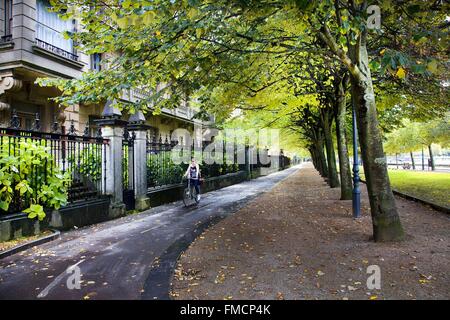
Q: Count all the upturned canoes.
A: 0